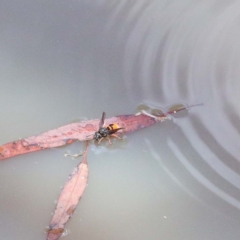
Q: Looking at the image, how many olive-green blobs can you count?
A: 3